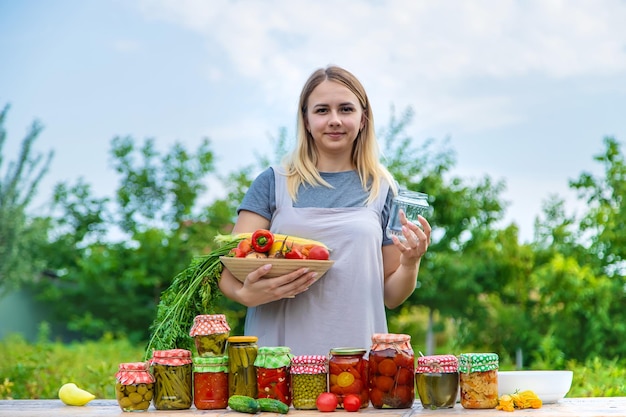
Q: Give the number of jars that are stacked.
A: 2